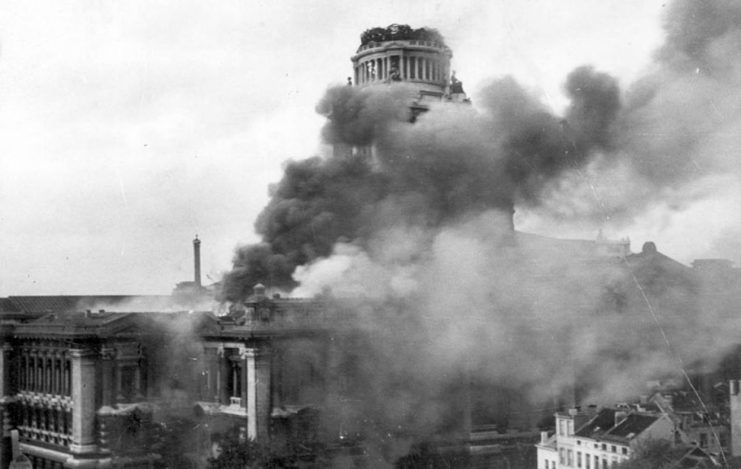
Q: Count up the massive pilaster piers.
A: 2